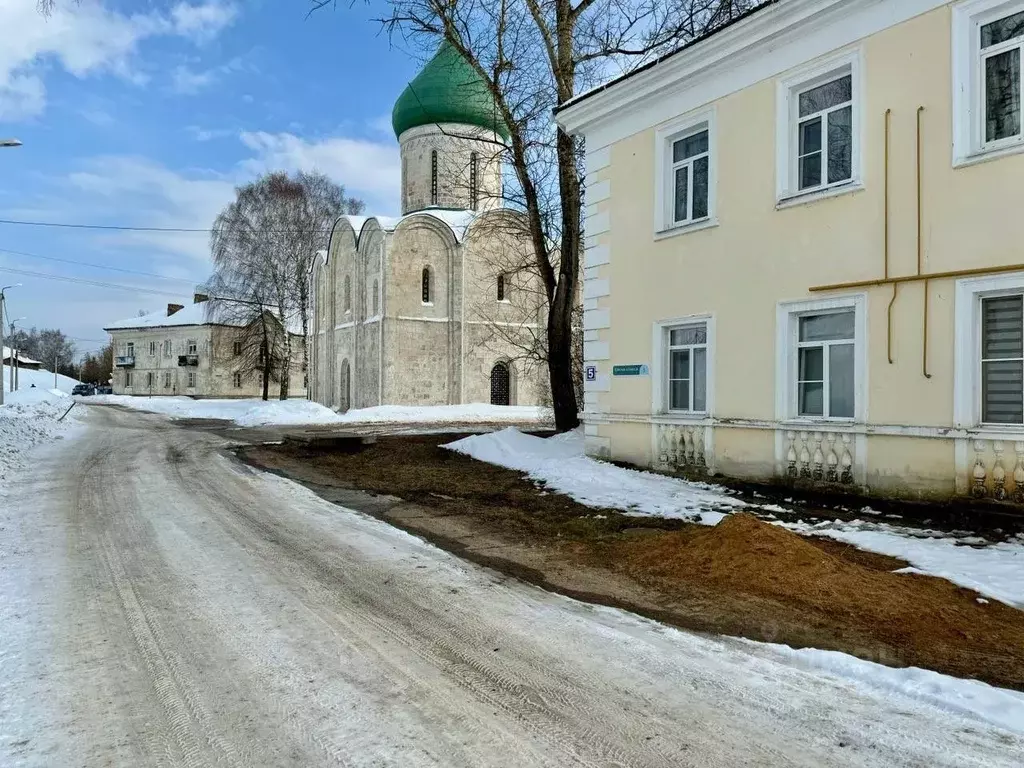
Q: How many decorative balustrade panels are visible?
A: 3